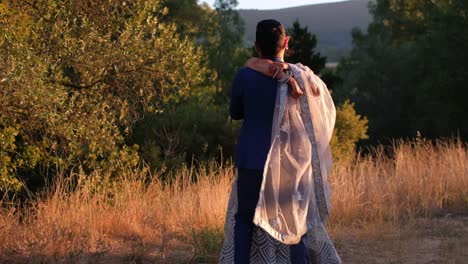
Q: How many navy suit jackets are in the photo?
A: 1